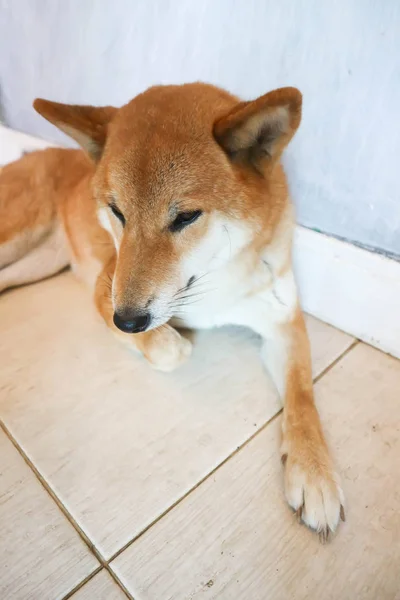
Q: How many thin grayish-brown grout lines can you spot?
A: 2